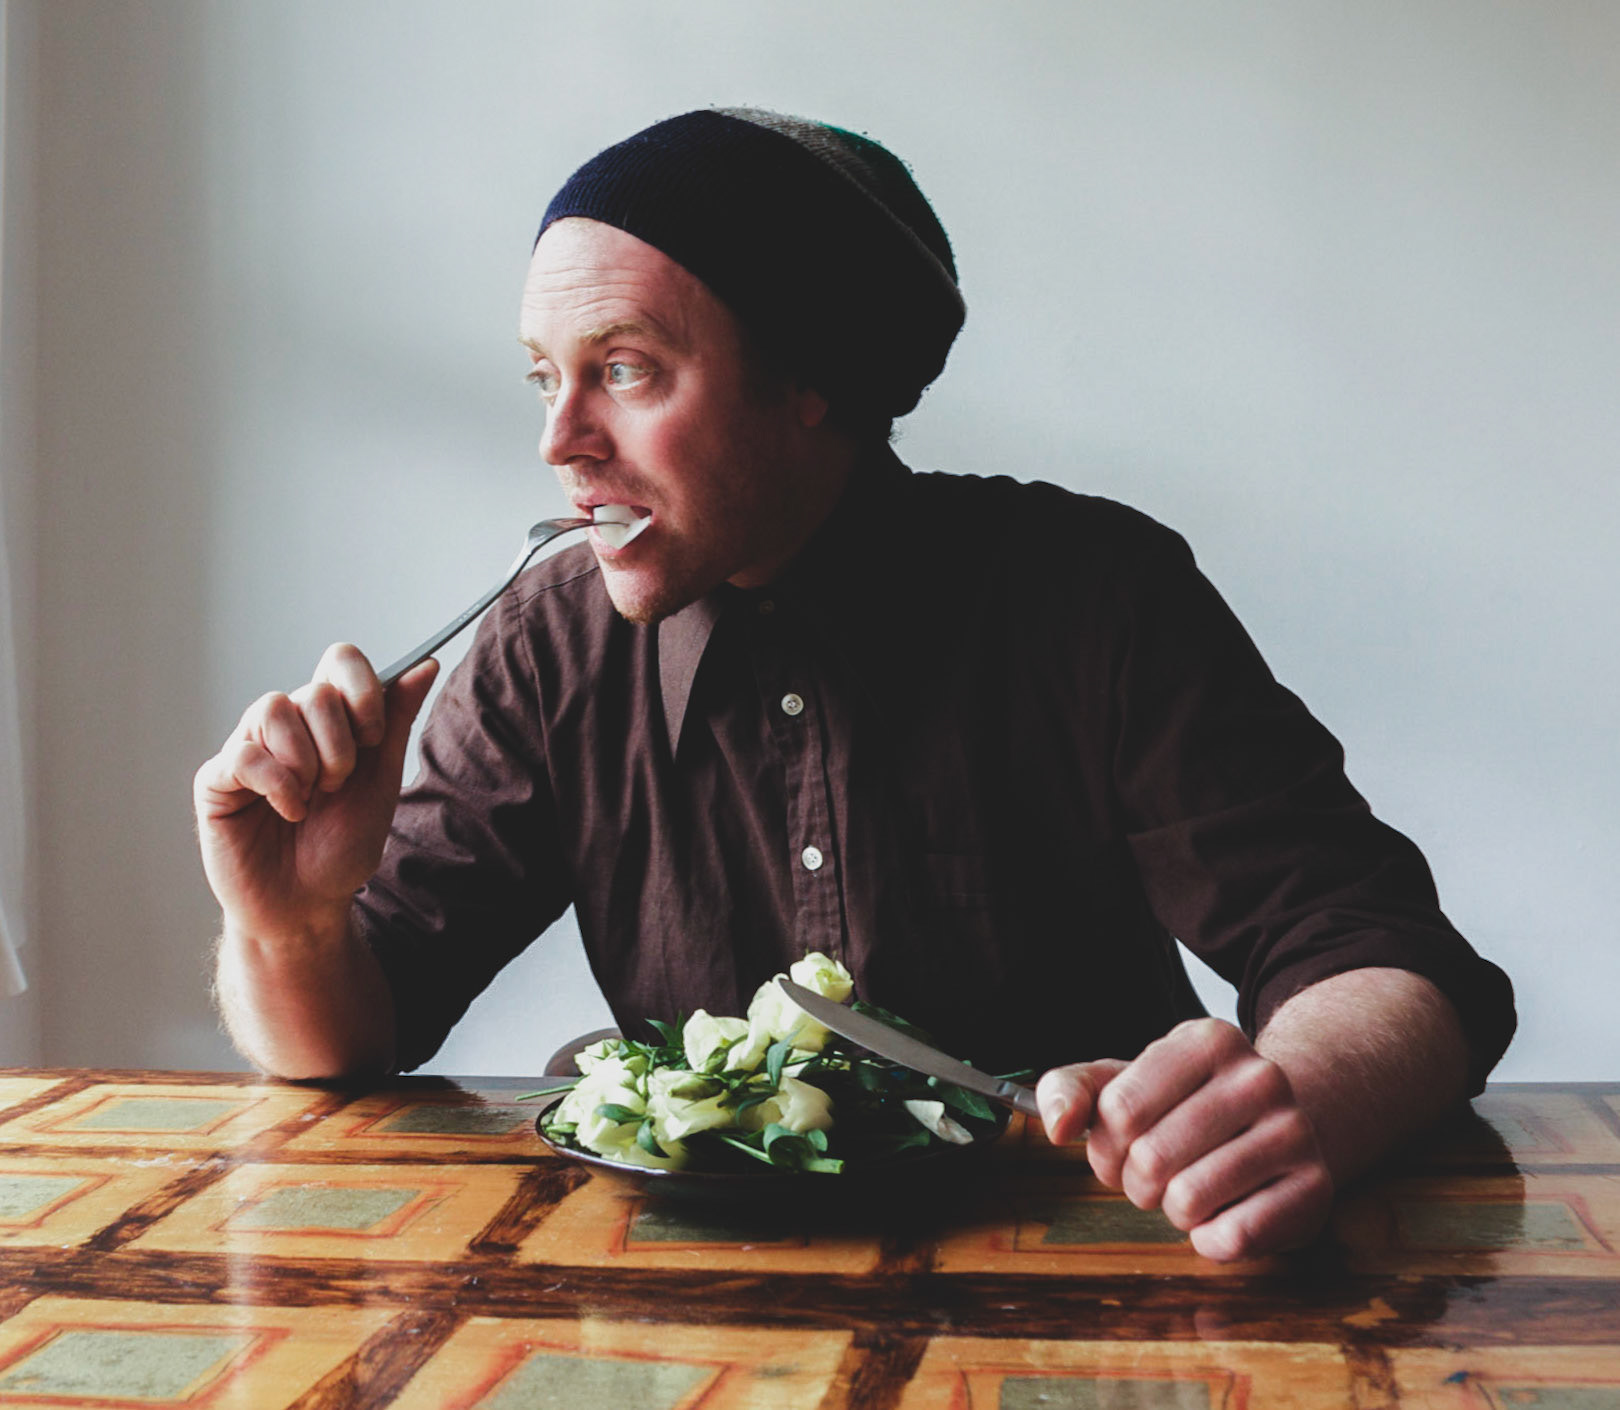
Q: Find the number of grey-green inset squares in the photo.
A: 12